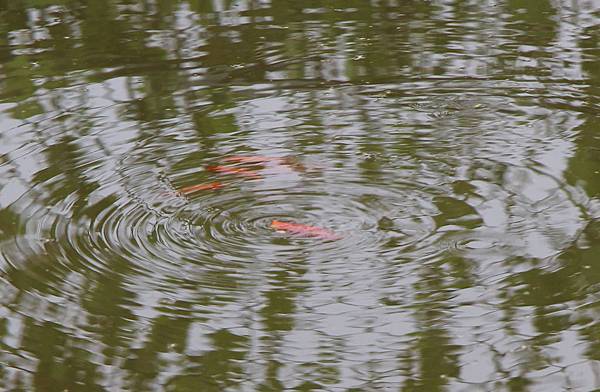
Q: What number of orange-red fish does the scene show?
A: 4